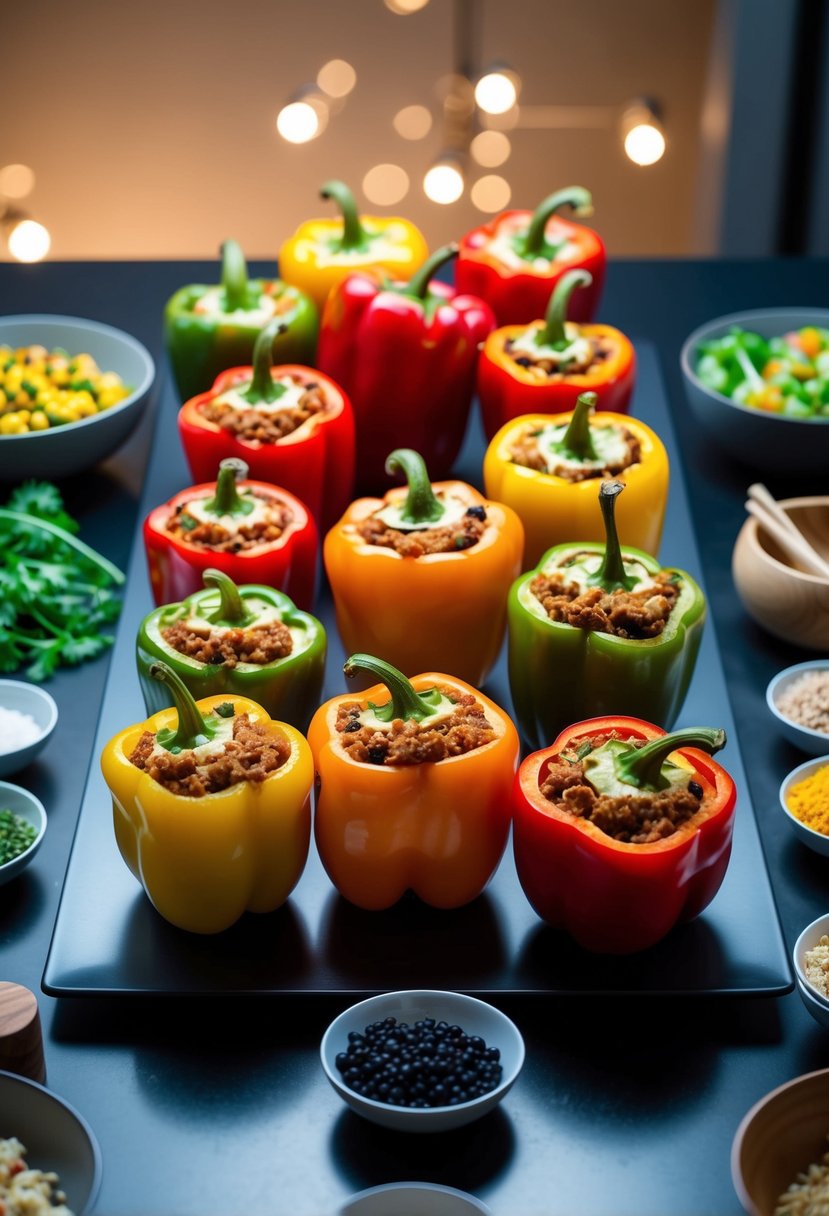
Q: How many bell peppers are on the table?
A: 14